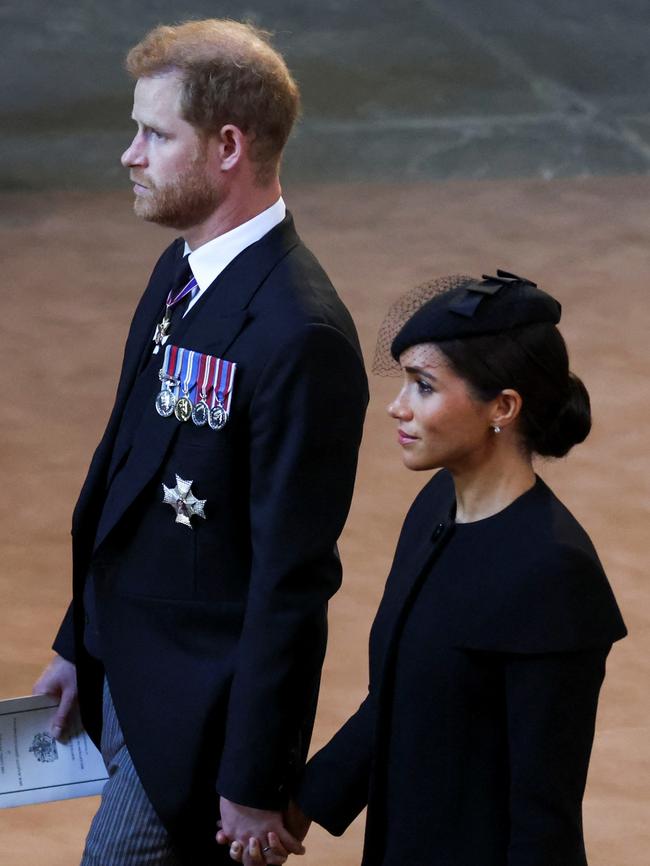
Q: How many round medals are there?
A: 4